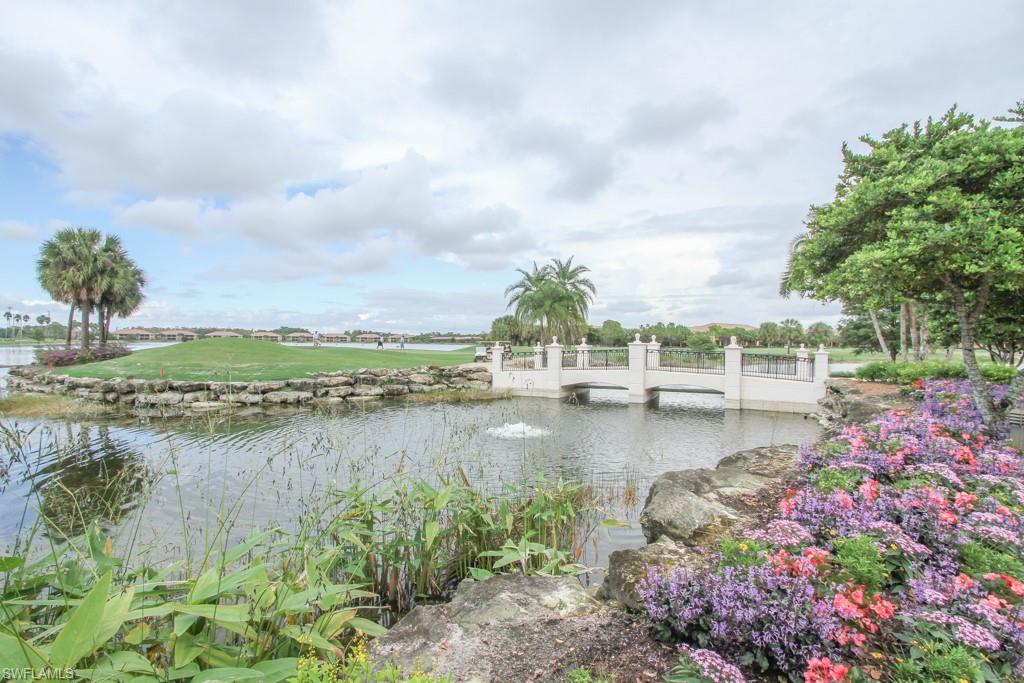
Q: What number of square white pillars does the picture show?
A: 9